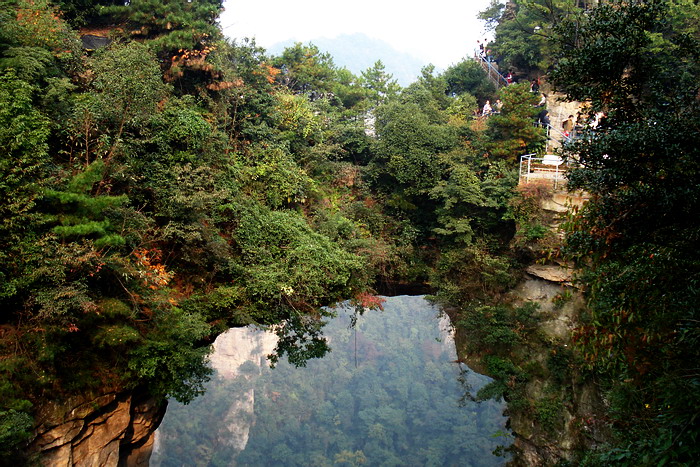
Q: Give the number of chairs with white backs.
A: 1